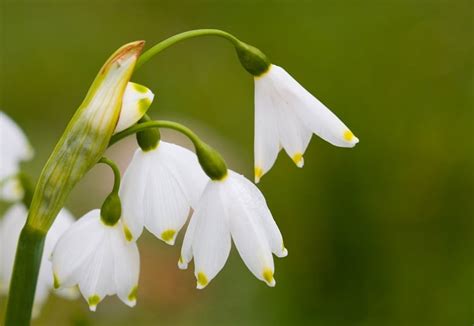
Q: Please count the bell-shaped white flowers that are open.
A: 4